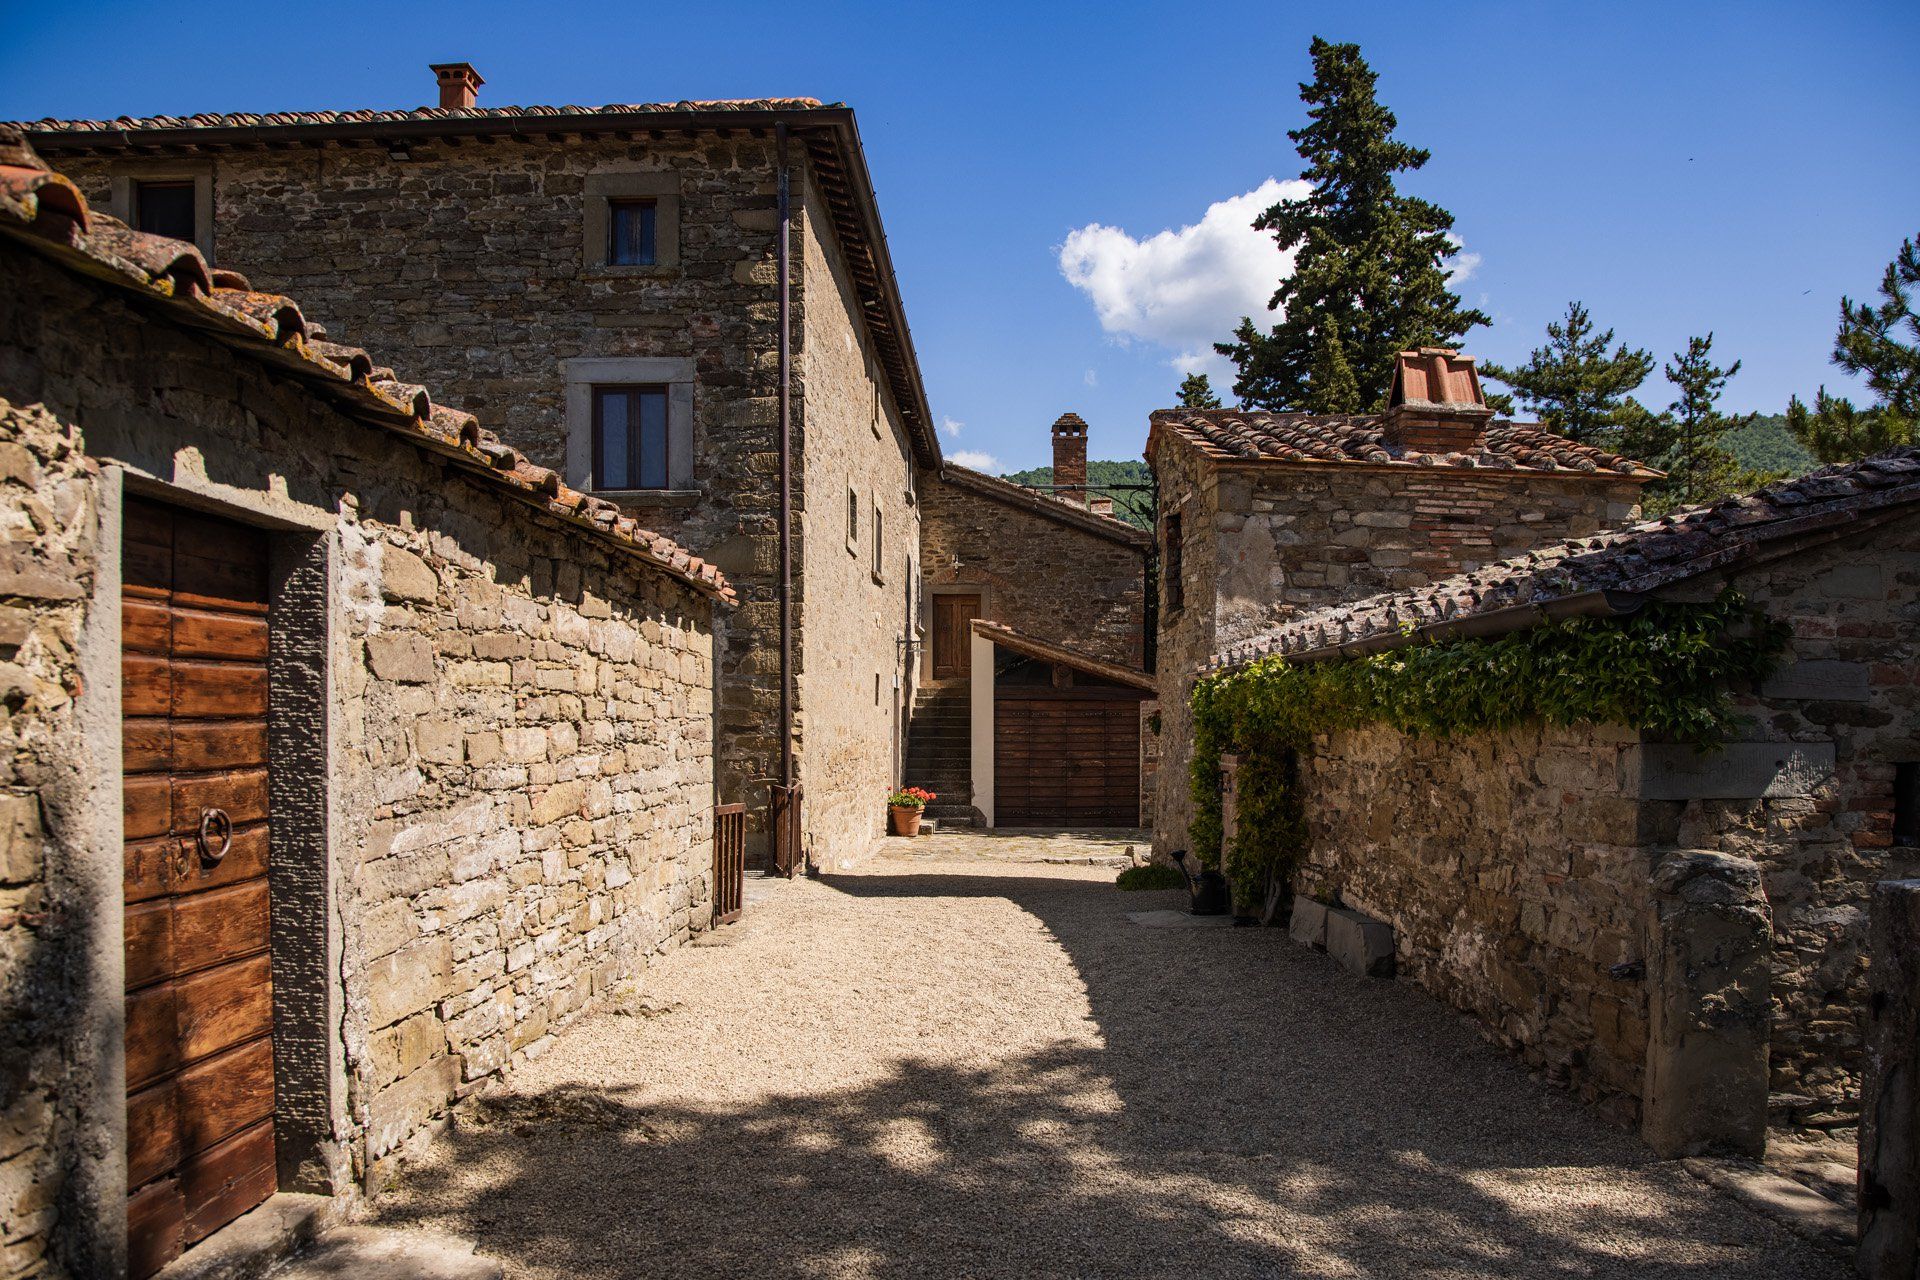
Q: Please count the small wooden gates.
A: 2